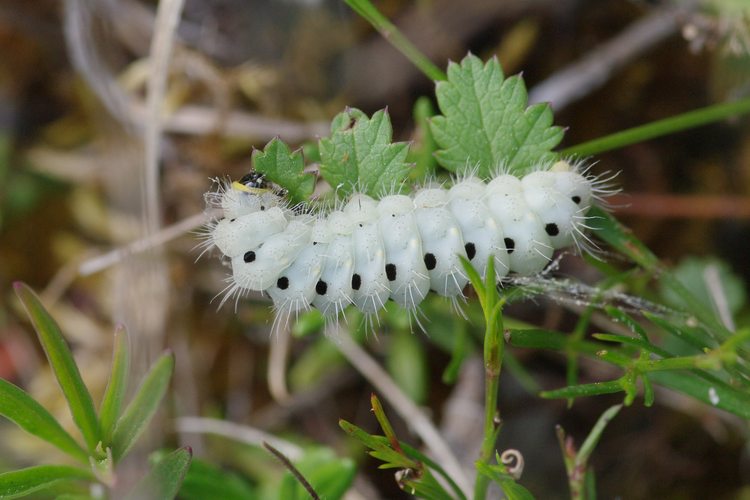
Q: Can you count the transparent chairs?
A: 0